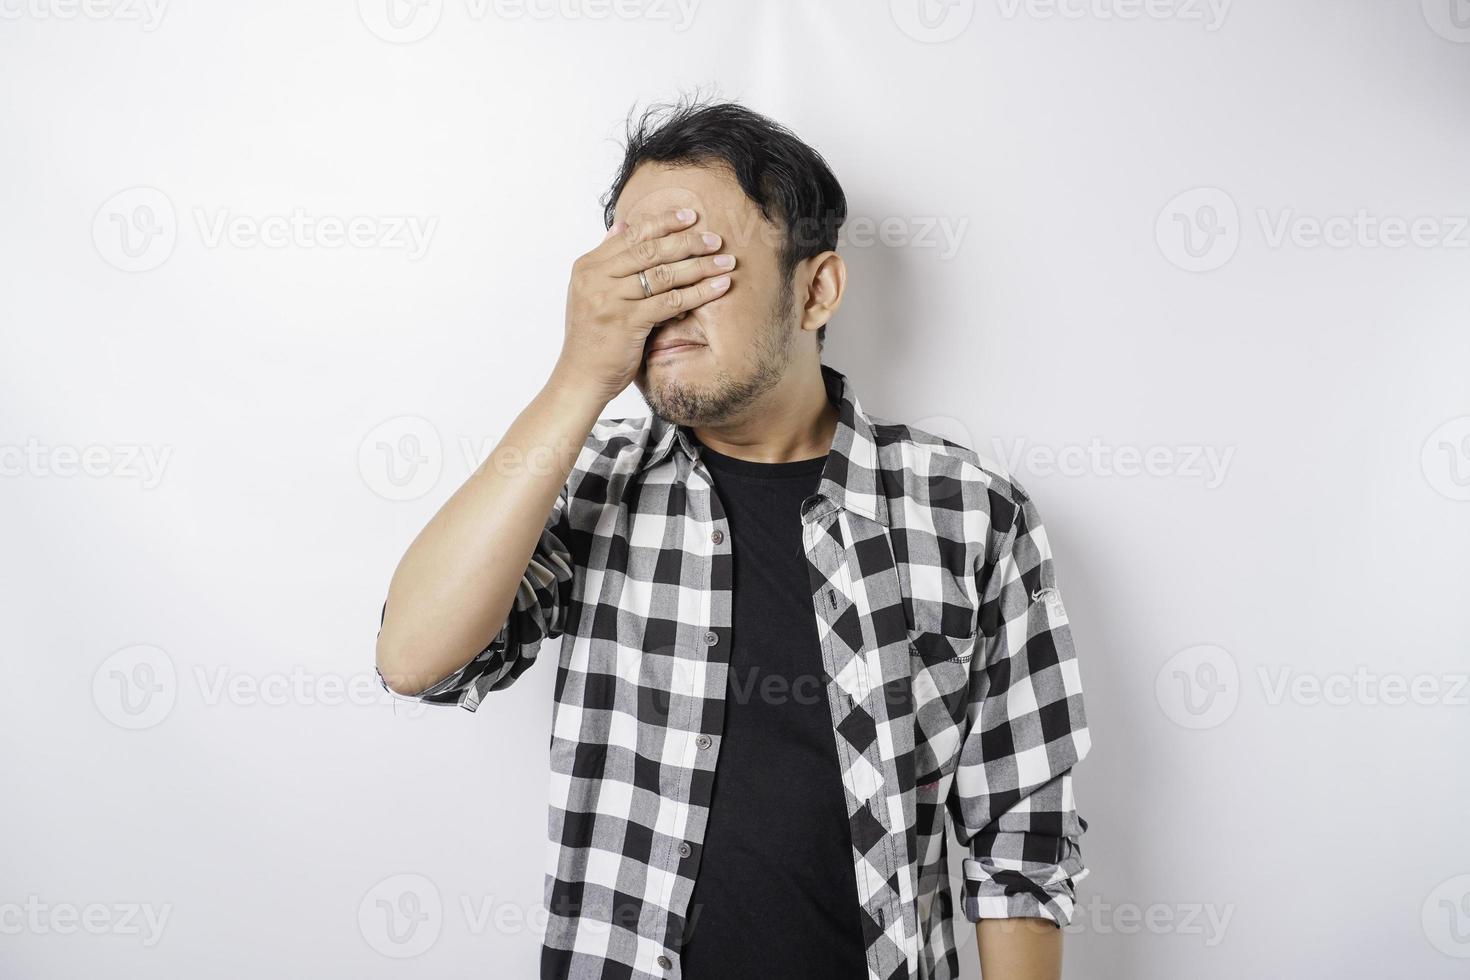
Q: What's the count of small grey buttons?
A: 5